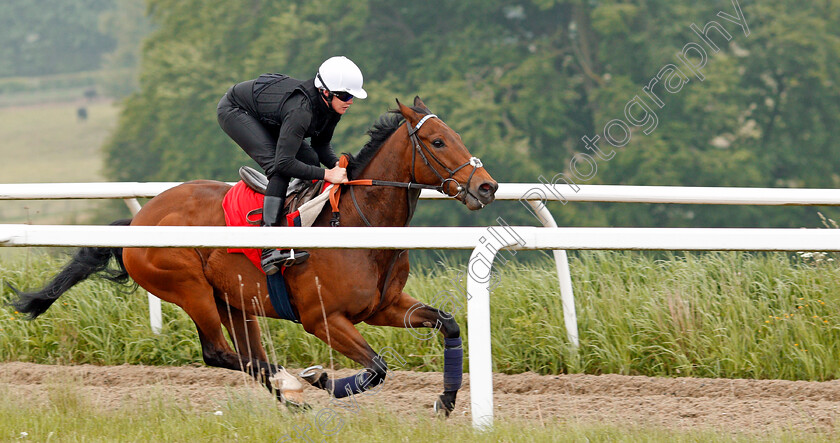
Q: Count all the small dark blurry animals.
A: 2